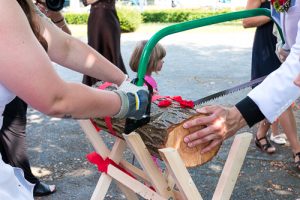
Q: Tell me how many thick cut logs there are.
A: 1